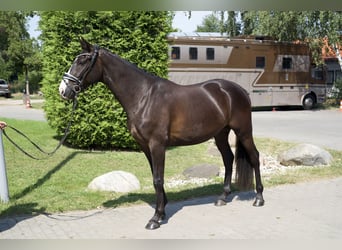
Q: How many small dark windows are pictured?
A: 5